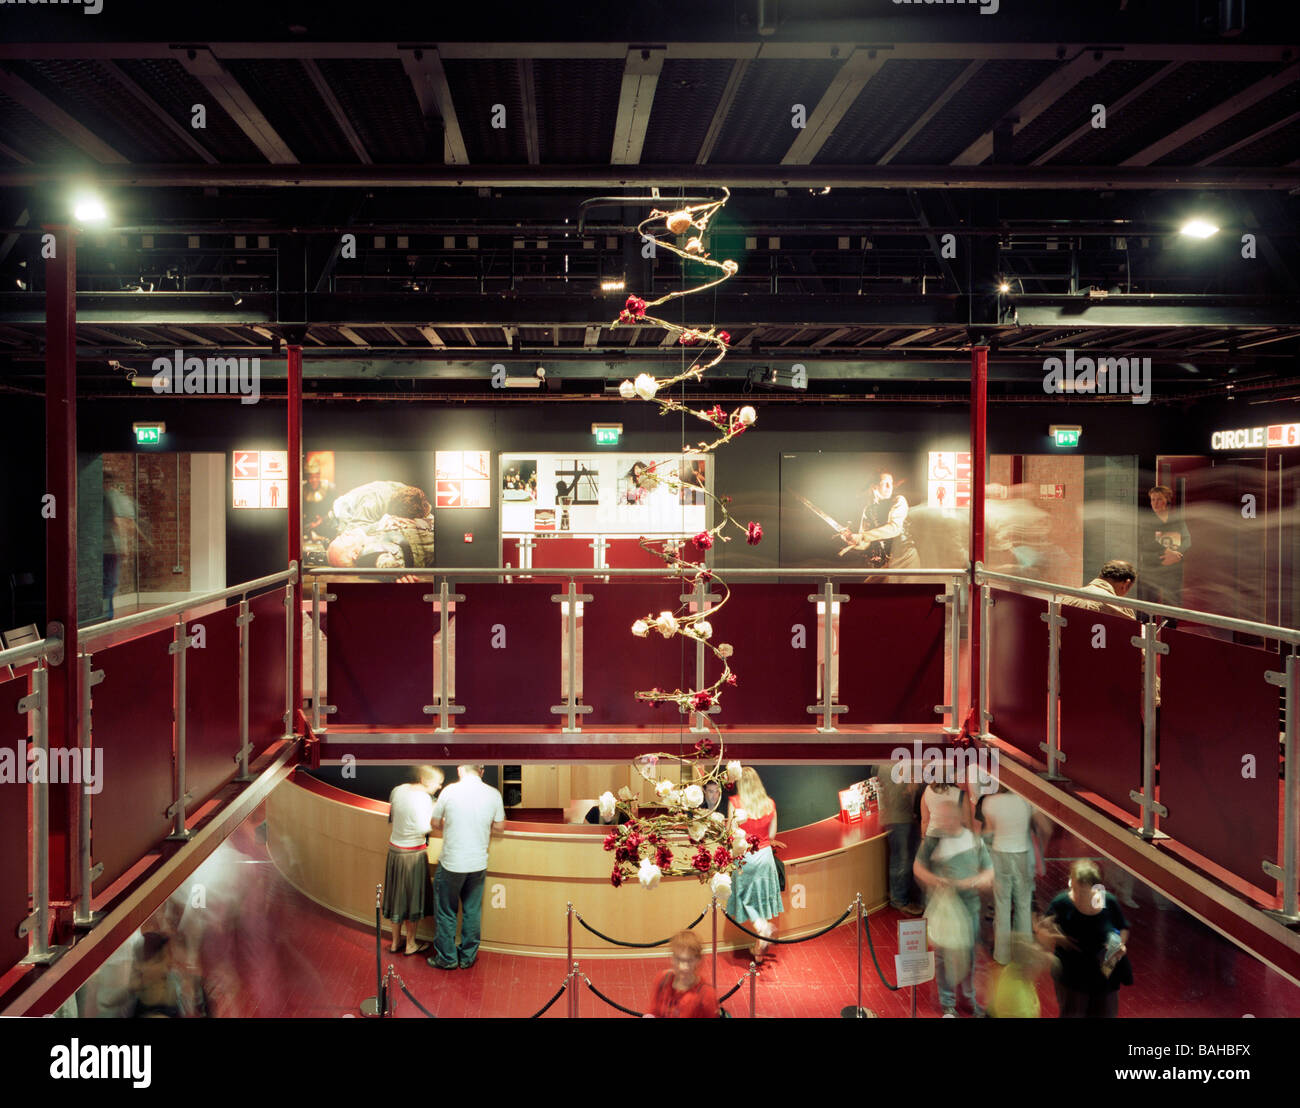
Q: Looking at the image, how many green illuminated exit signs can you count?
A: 3